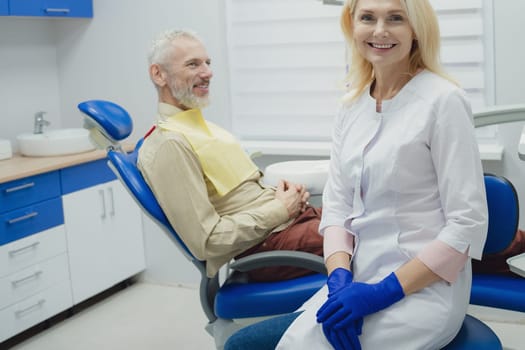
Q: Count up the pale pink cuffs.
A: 2